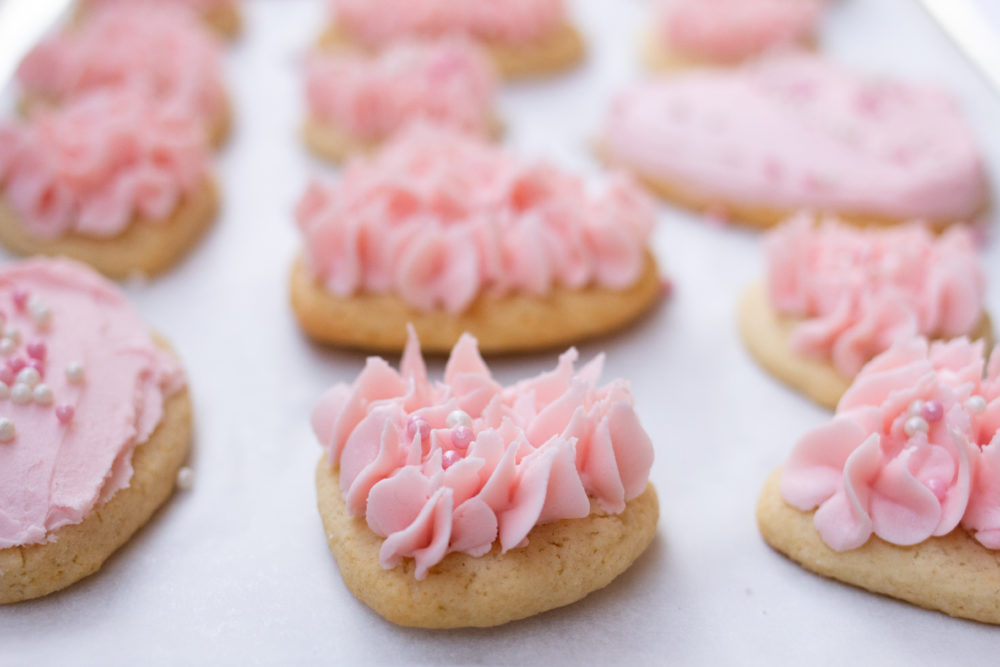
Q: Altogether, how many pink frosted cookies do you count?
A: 12